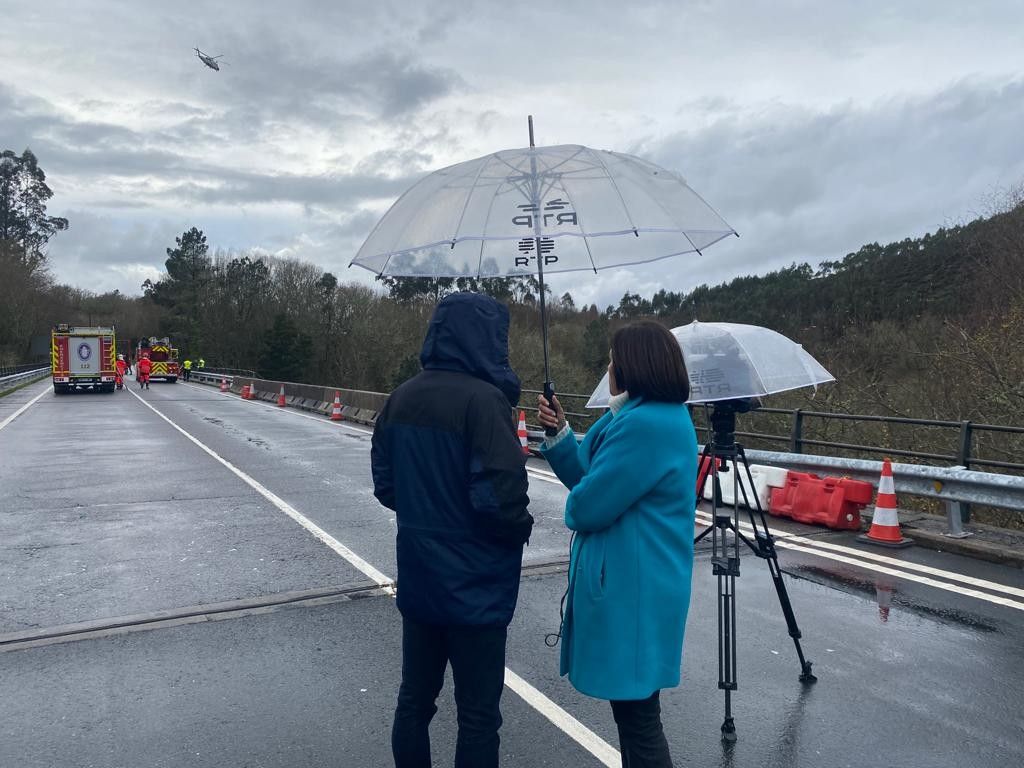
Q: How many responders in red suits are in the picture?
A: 2